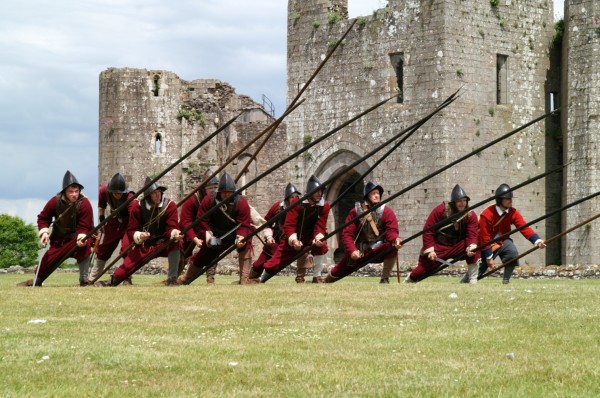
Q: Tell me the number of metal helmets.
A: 10